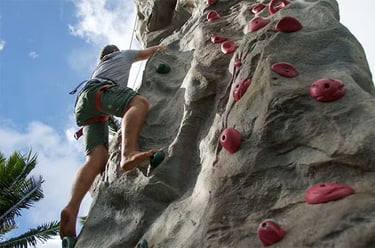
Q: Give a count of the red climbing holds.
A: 15